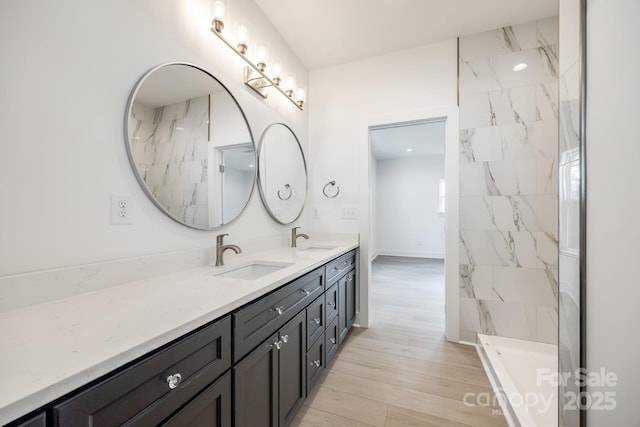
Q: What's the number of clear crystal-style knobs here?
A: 13